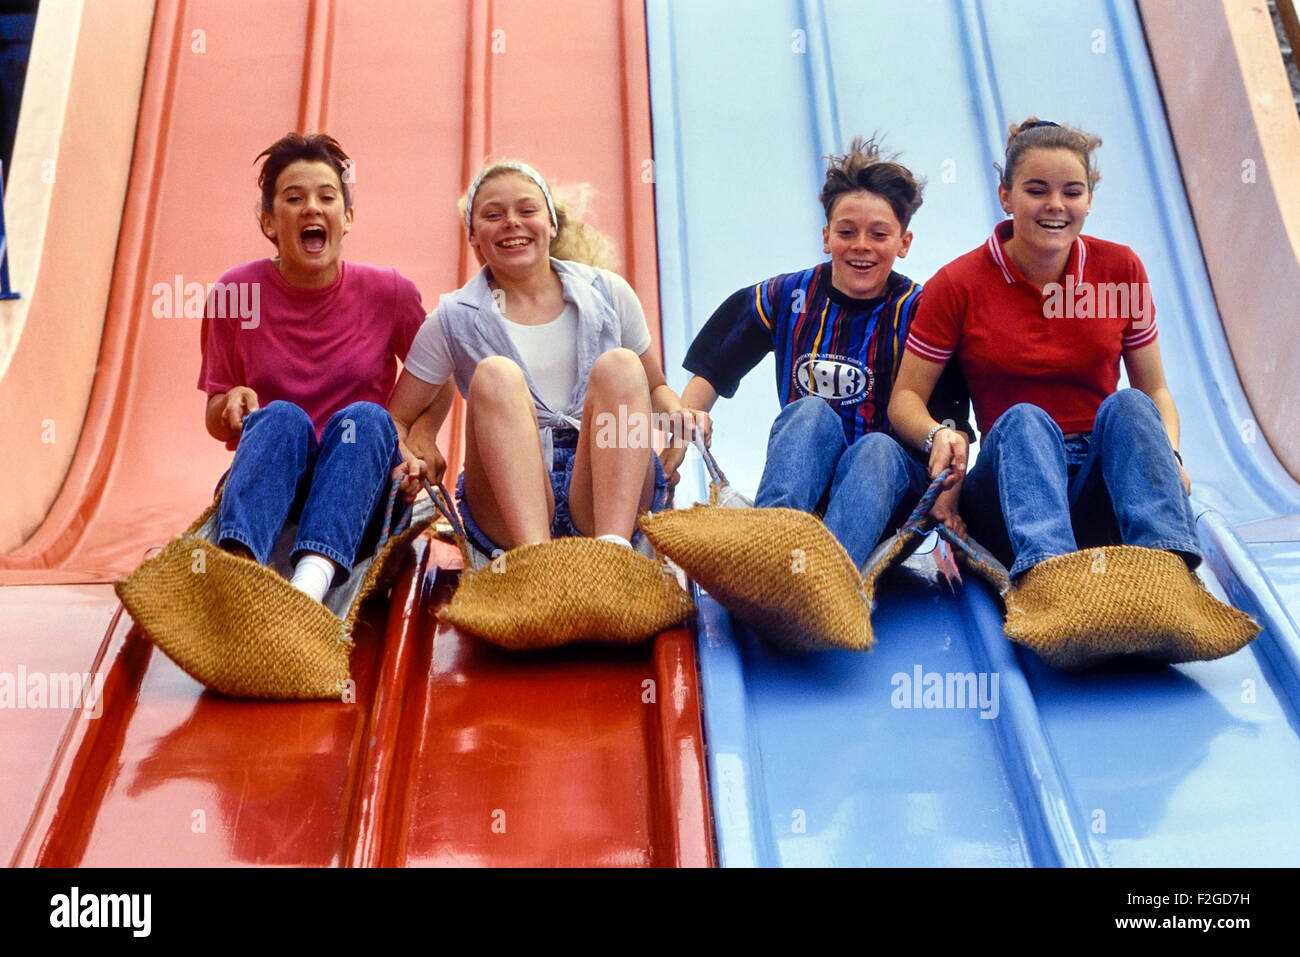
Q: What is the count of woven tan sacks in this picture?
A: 4